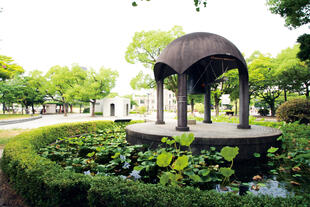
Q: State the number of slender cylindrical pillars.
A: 4